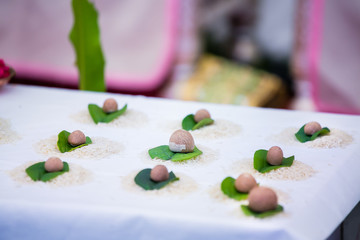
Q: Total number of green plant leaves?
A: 11